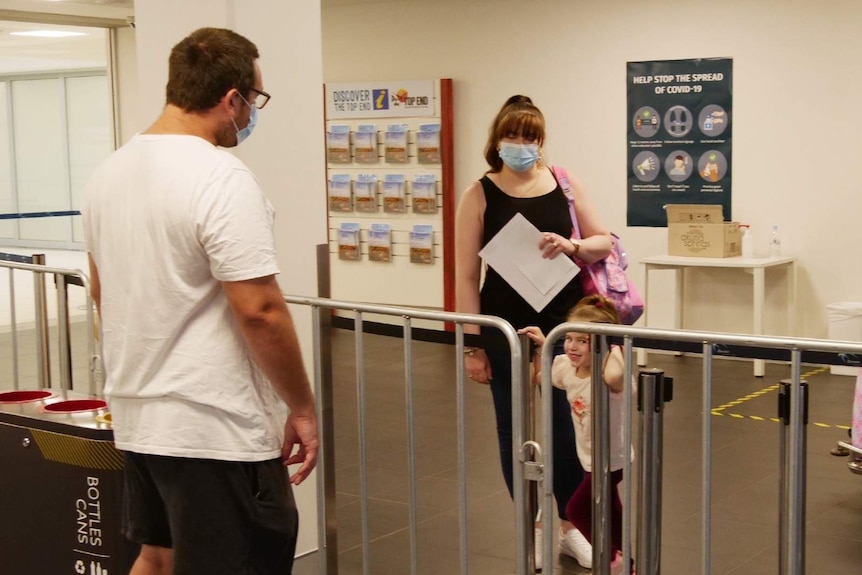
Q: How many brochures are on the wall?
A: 11